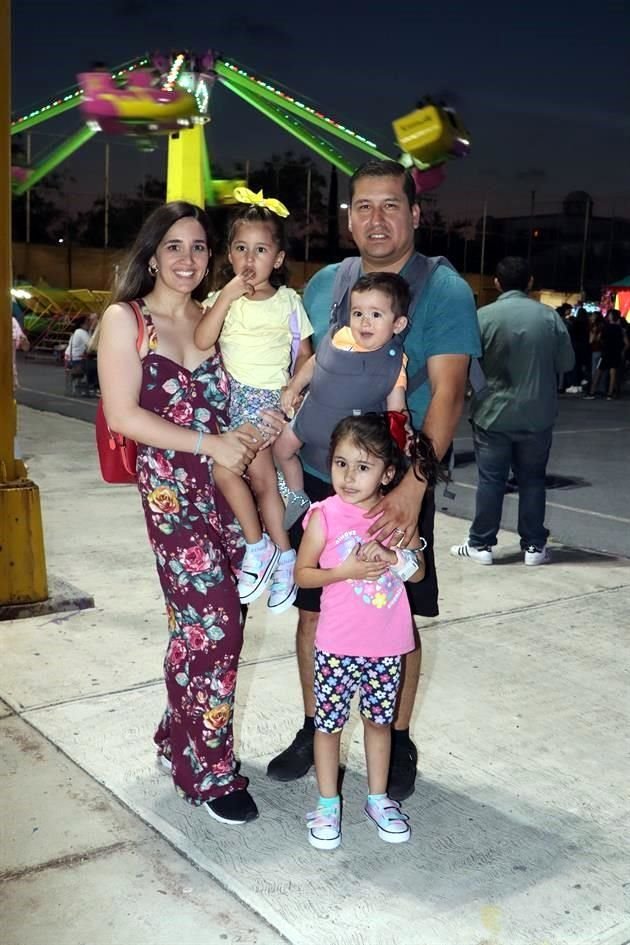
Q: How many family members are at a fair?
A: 5